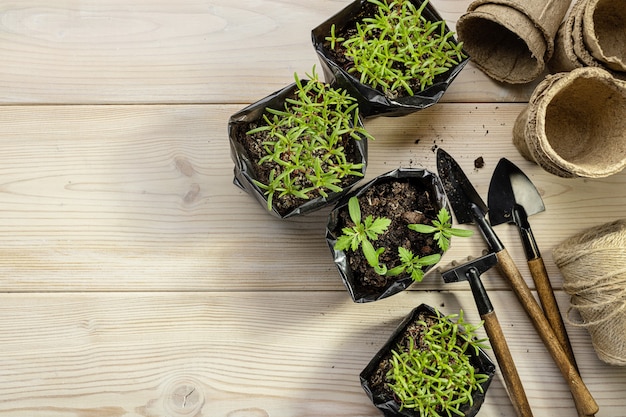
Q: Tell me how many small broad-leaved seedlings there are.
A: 3